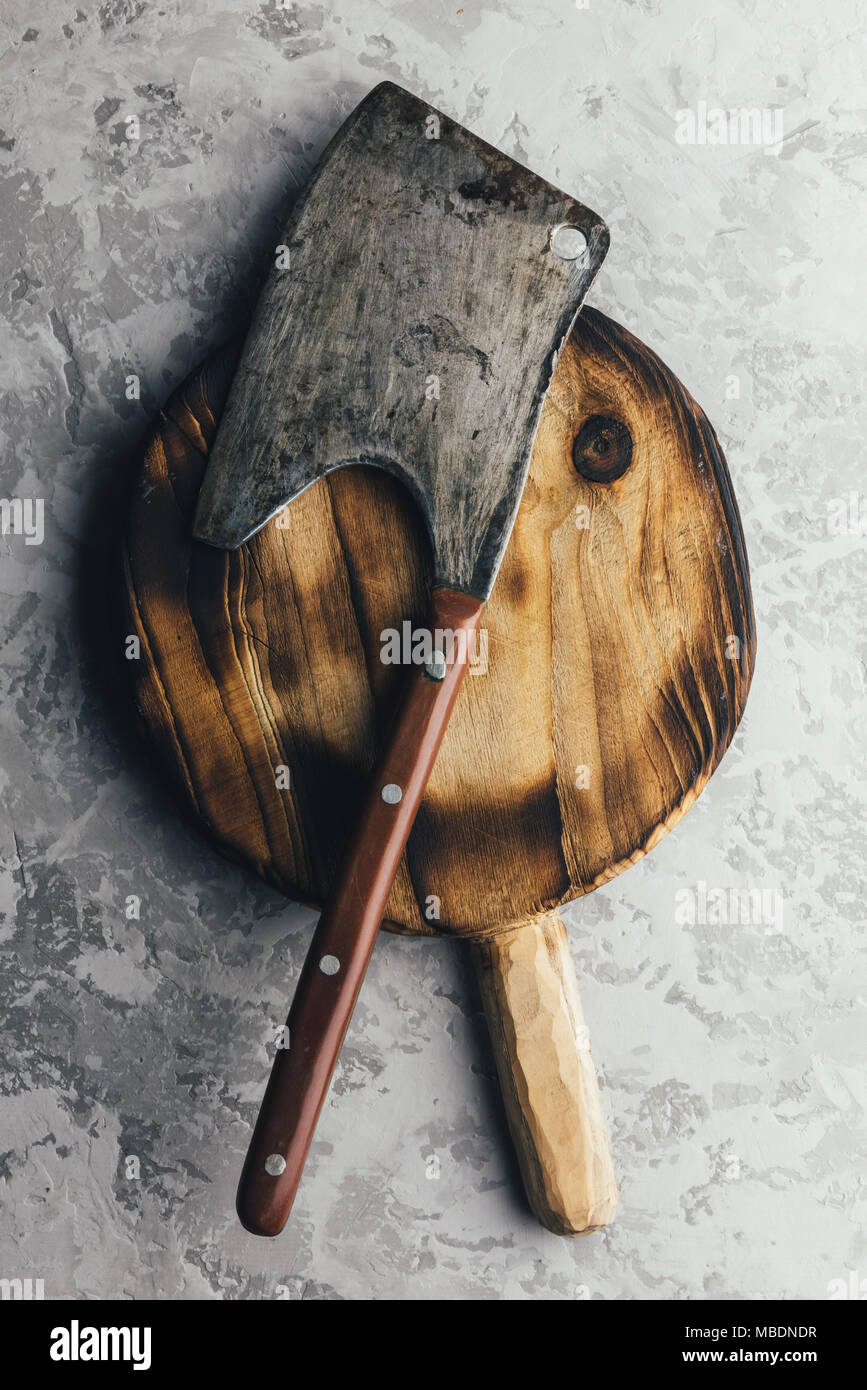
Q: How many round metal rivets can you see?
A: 4